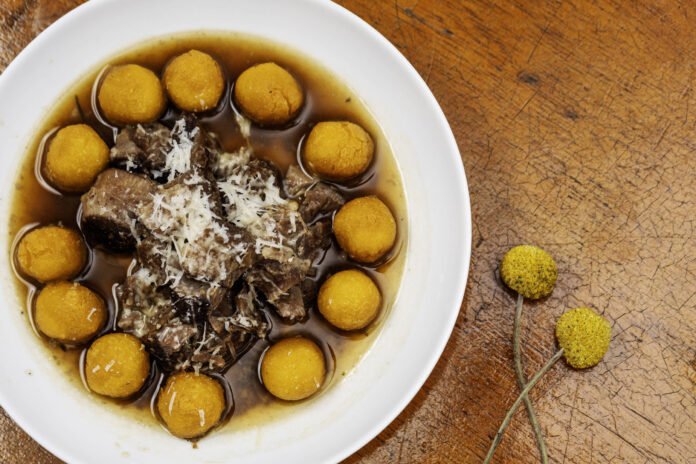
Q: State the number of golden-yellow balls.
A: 12